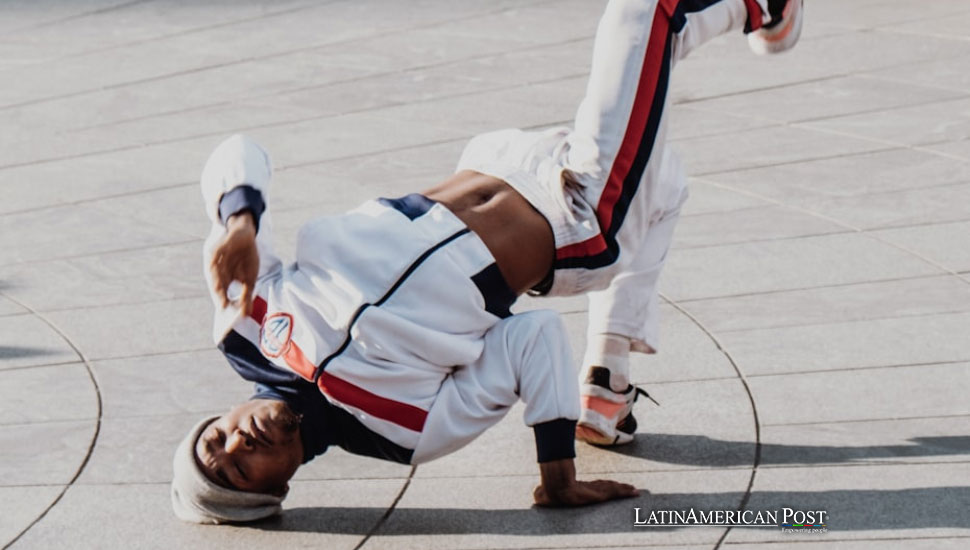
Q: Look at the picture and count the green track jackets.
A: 0